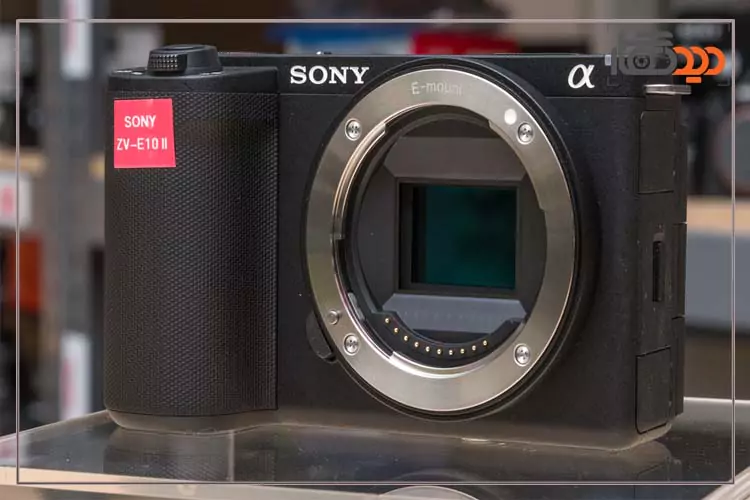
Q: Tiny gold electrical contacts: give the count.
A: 10